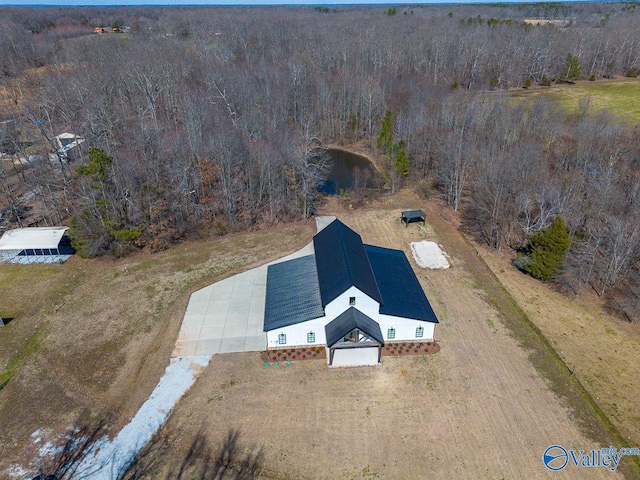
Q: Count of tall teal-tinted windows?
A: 4